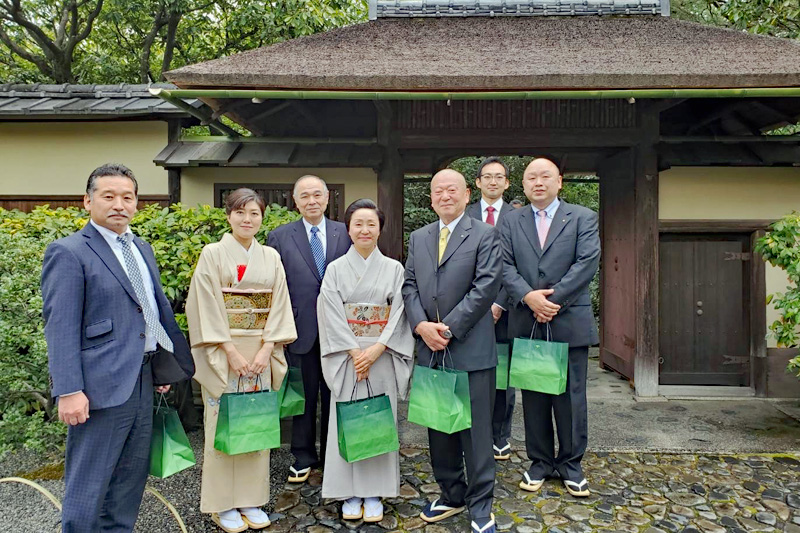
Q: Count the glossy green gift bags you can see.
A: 7